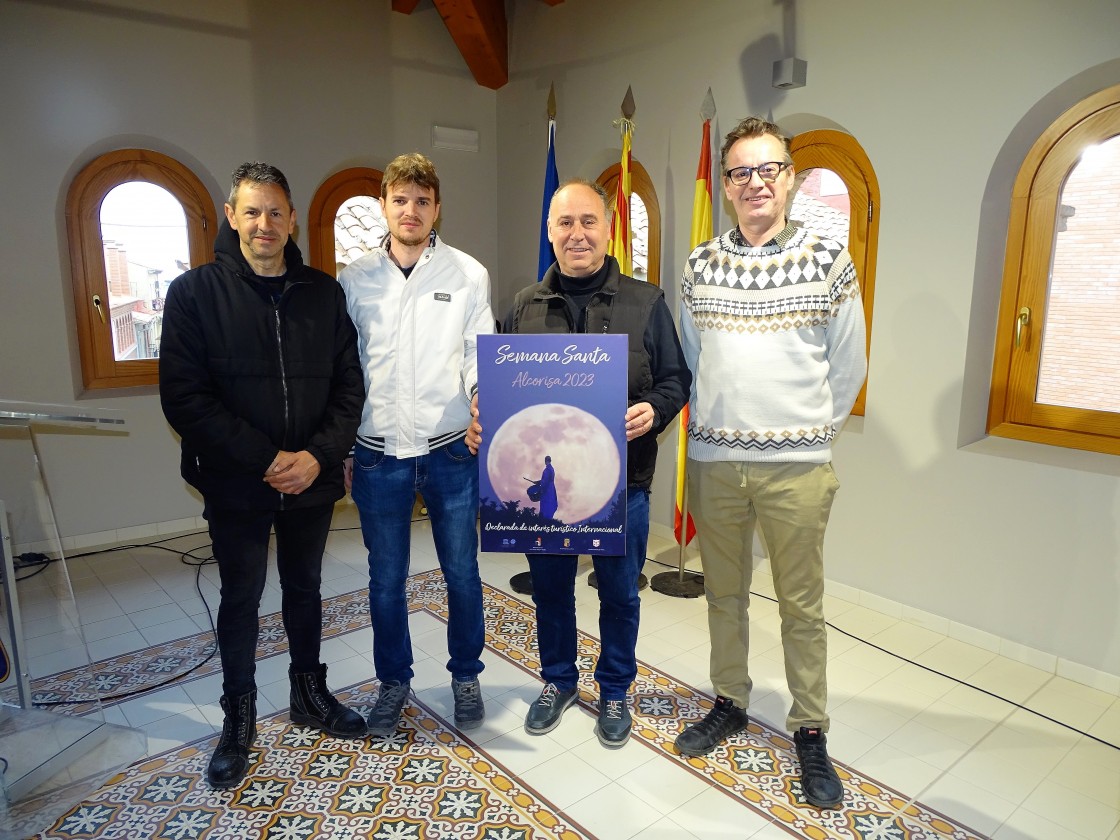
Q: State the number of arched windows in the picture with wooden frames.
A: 5